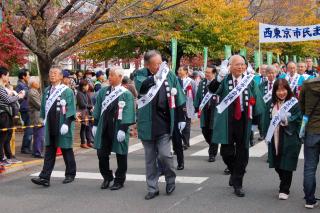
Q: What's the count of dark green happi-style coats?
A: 7